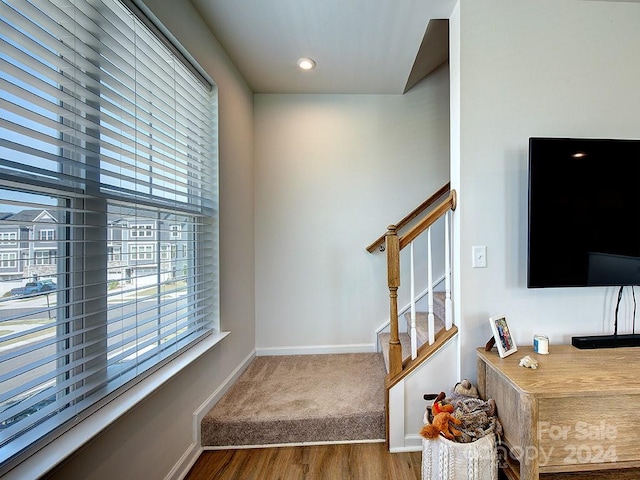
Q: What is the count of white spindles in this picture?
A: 3